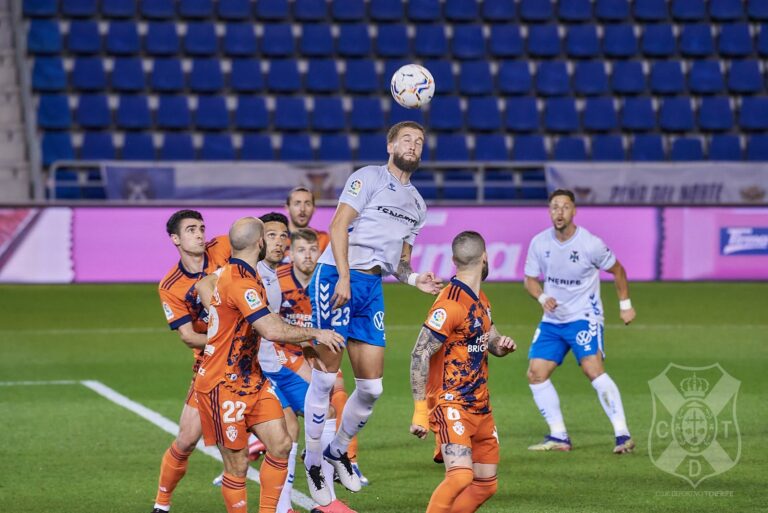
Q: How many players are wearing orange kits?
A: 5